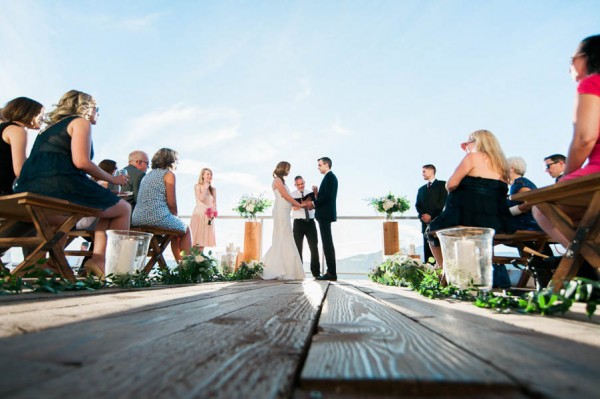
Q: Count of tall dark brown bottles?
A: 0